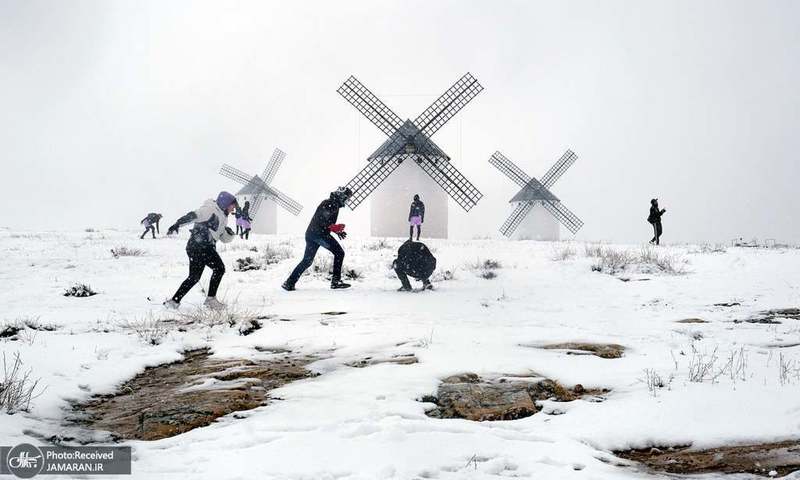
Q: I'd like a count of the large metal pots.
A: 0